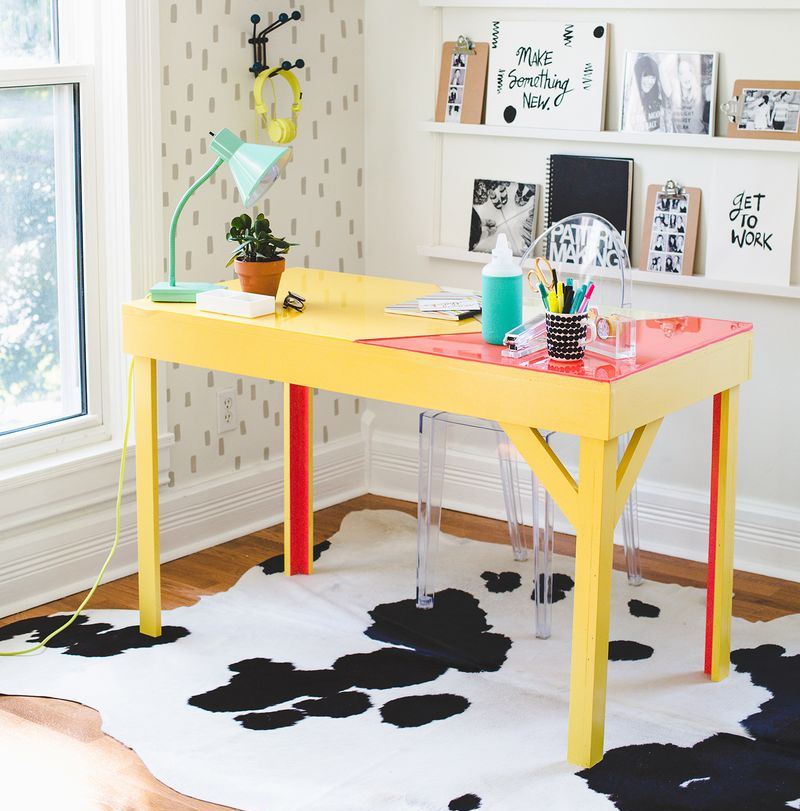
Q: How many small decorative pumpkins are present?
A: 0